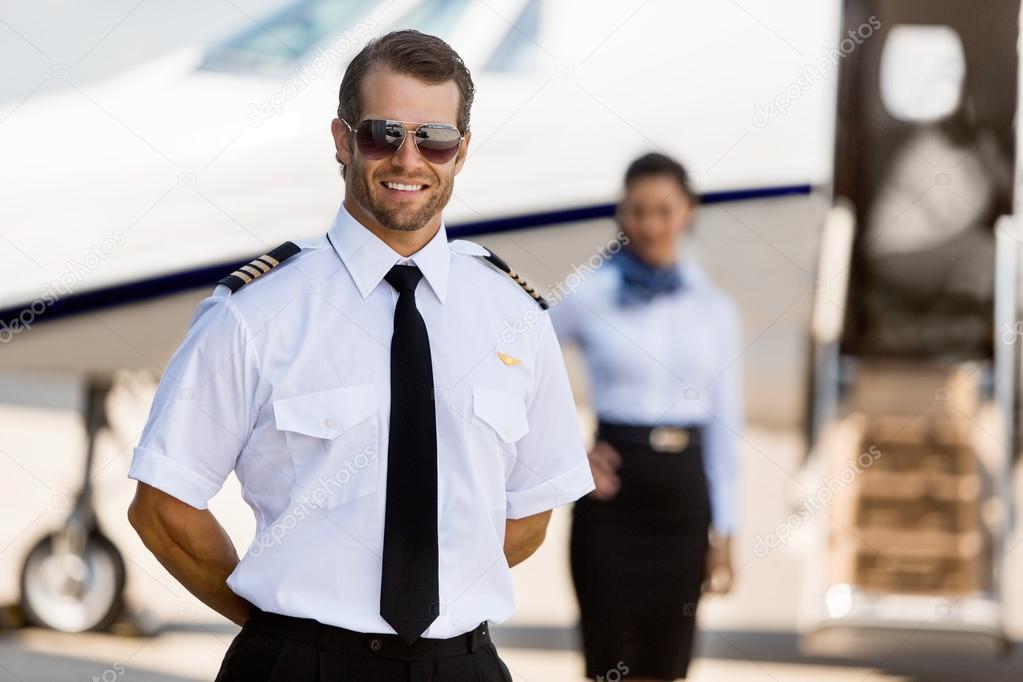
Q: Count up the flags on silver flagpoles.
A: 0